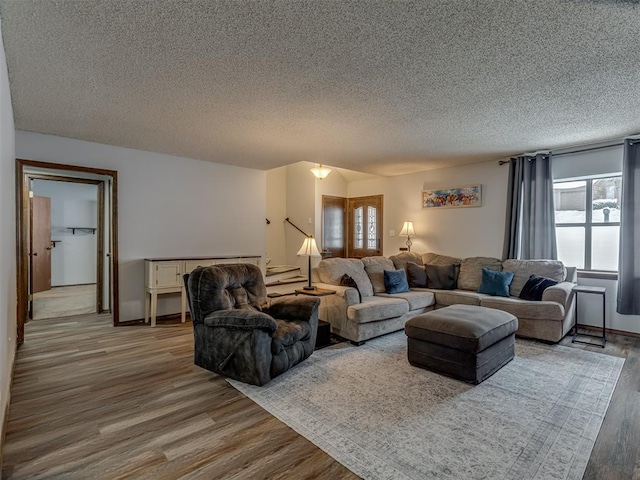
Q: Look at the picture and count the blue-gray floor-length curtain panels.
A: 2